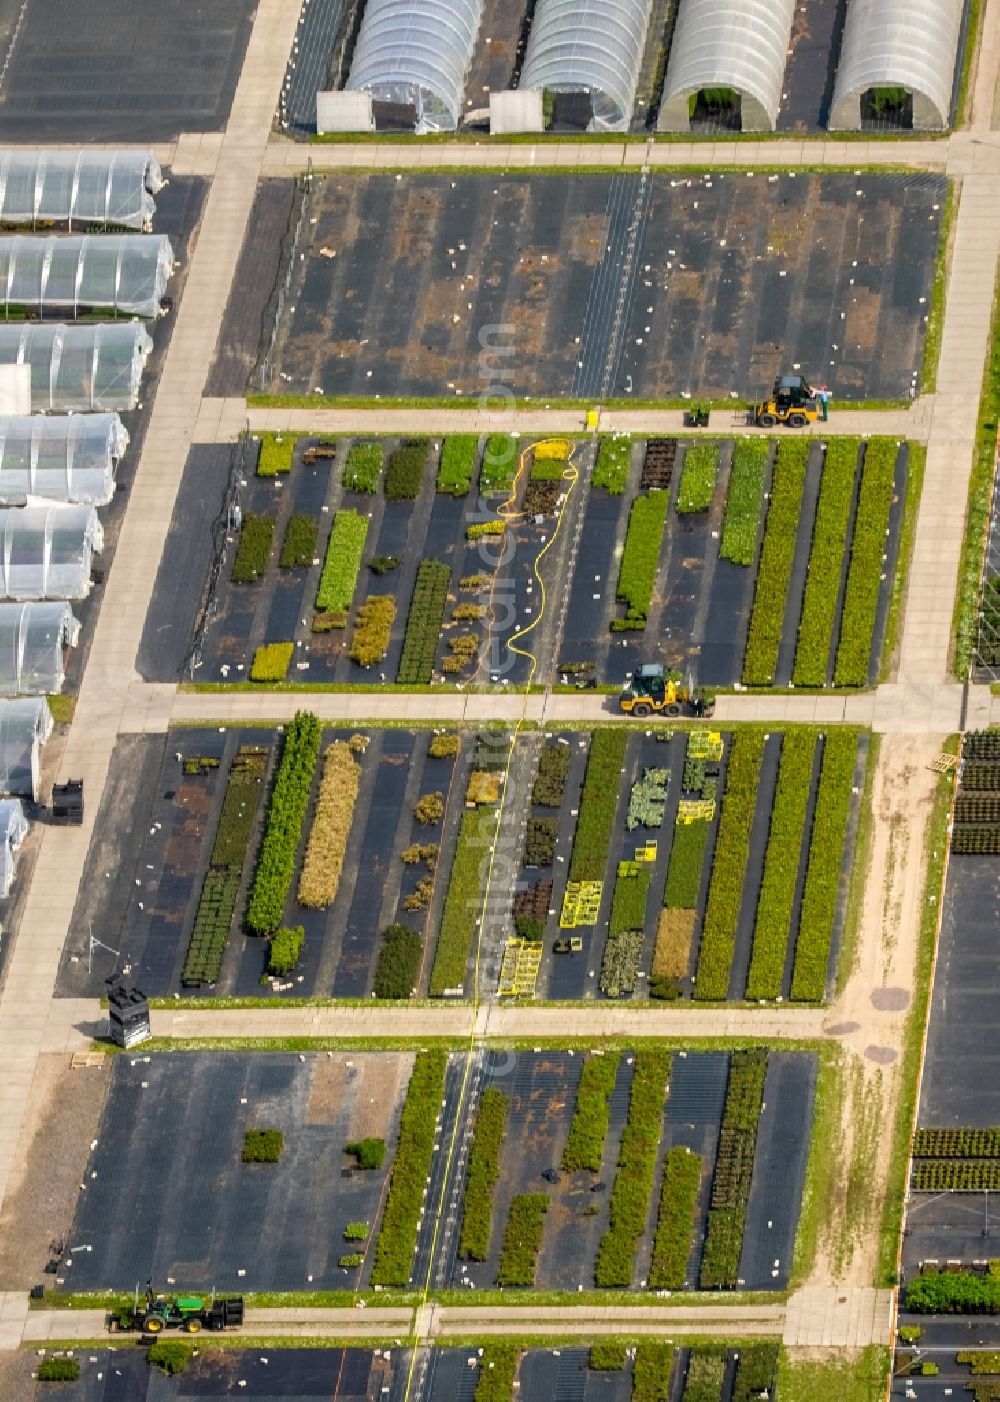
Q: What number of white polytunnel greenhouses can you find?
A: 12